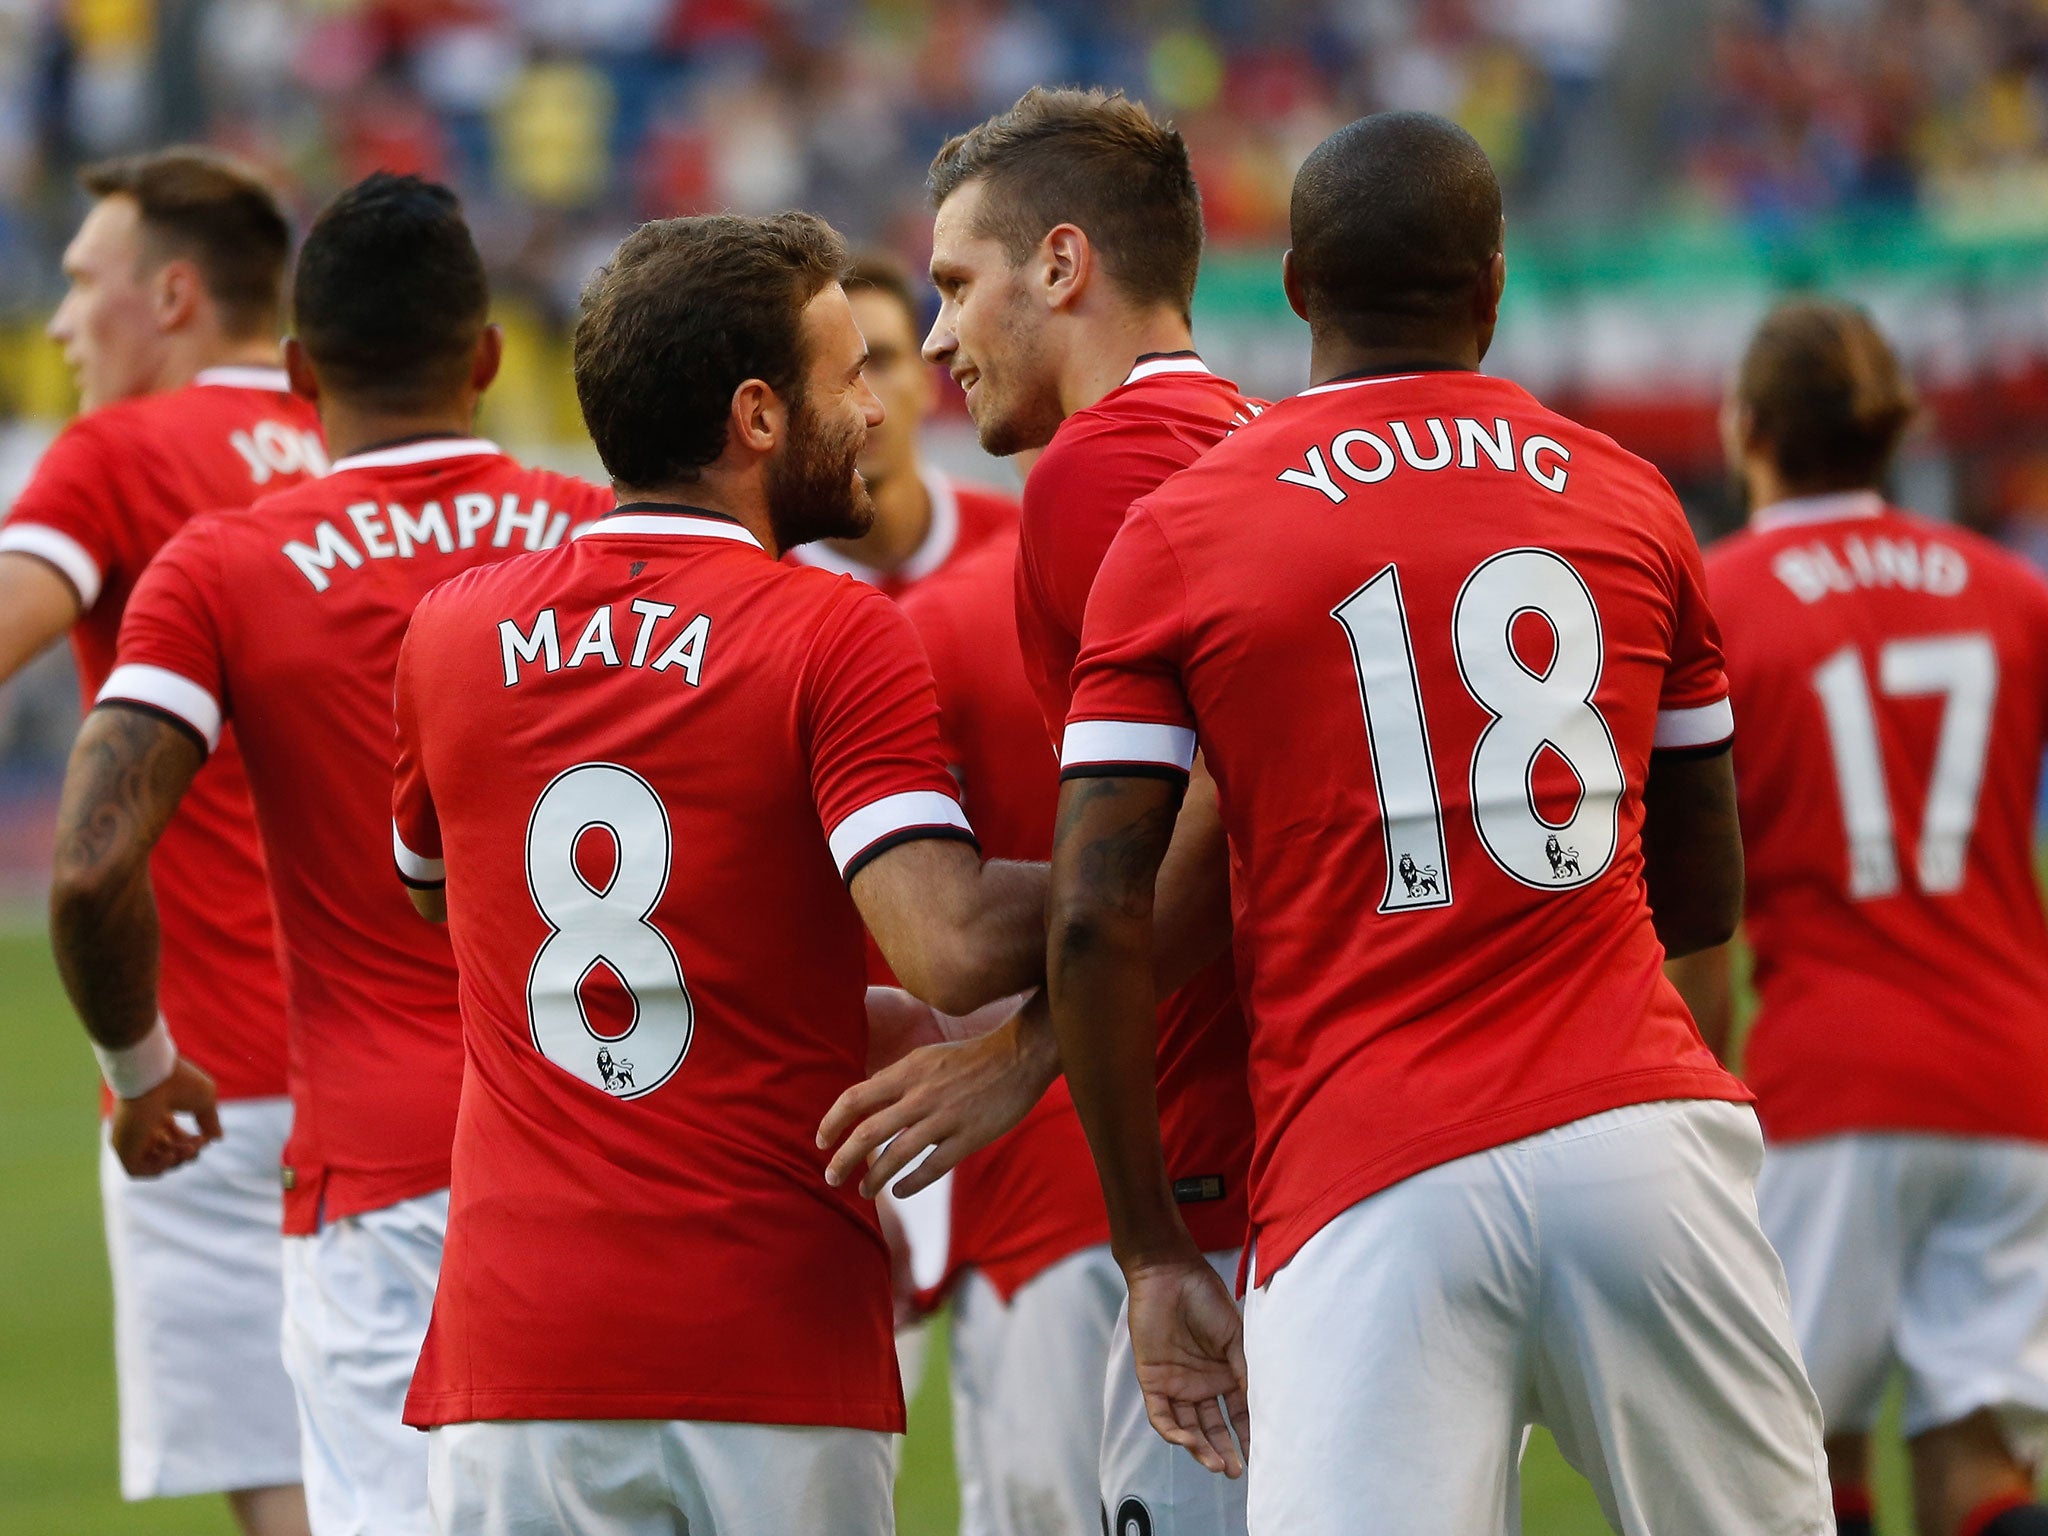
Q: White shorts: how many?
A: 7